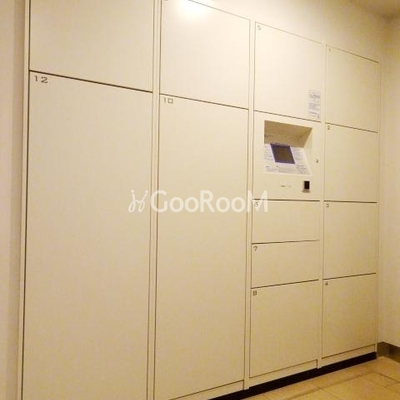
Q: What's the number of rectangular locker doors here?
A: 12